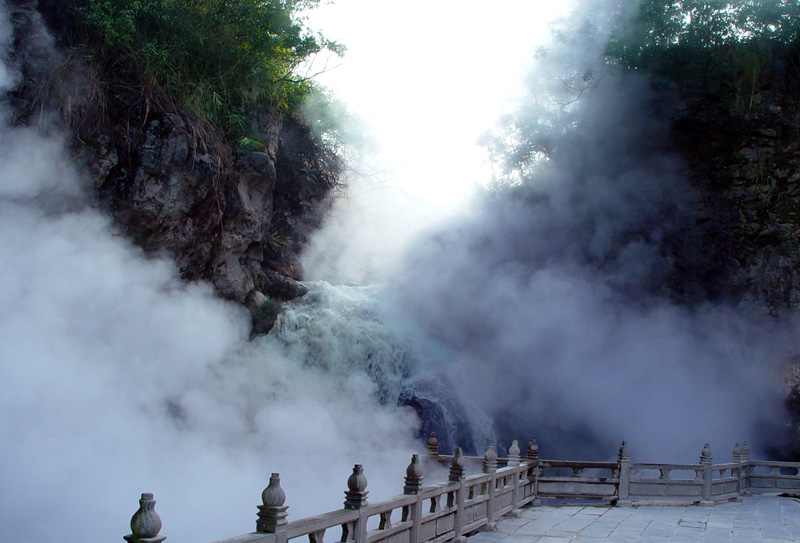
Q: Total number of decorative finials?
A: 13